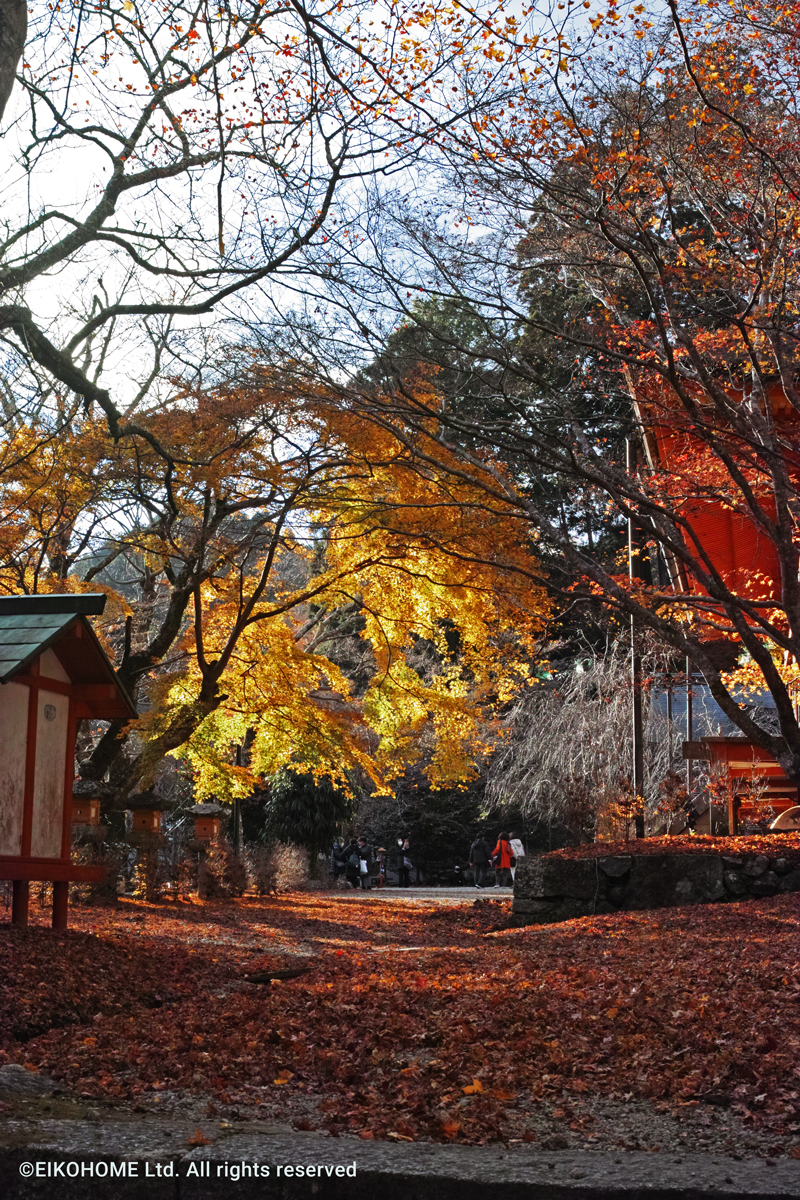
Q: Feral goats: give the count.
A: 0